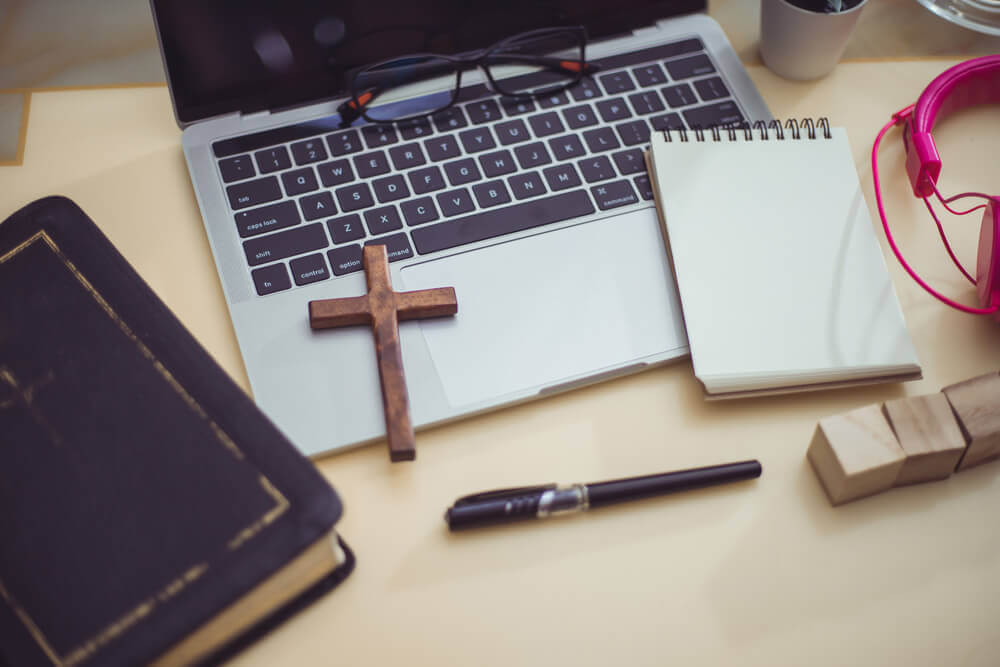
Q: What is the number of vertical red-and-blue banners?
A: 0